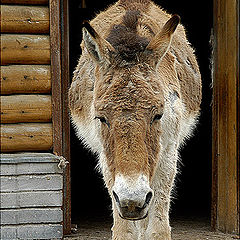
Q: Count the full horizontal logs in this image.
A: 5